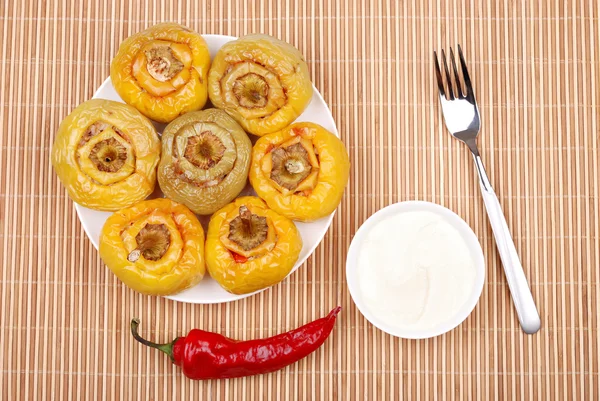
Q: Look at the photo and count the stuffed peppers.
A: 7